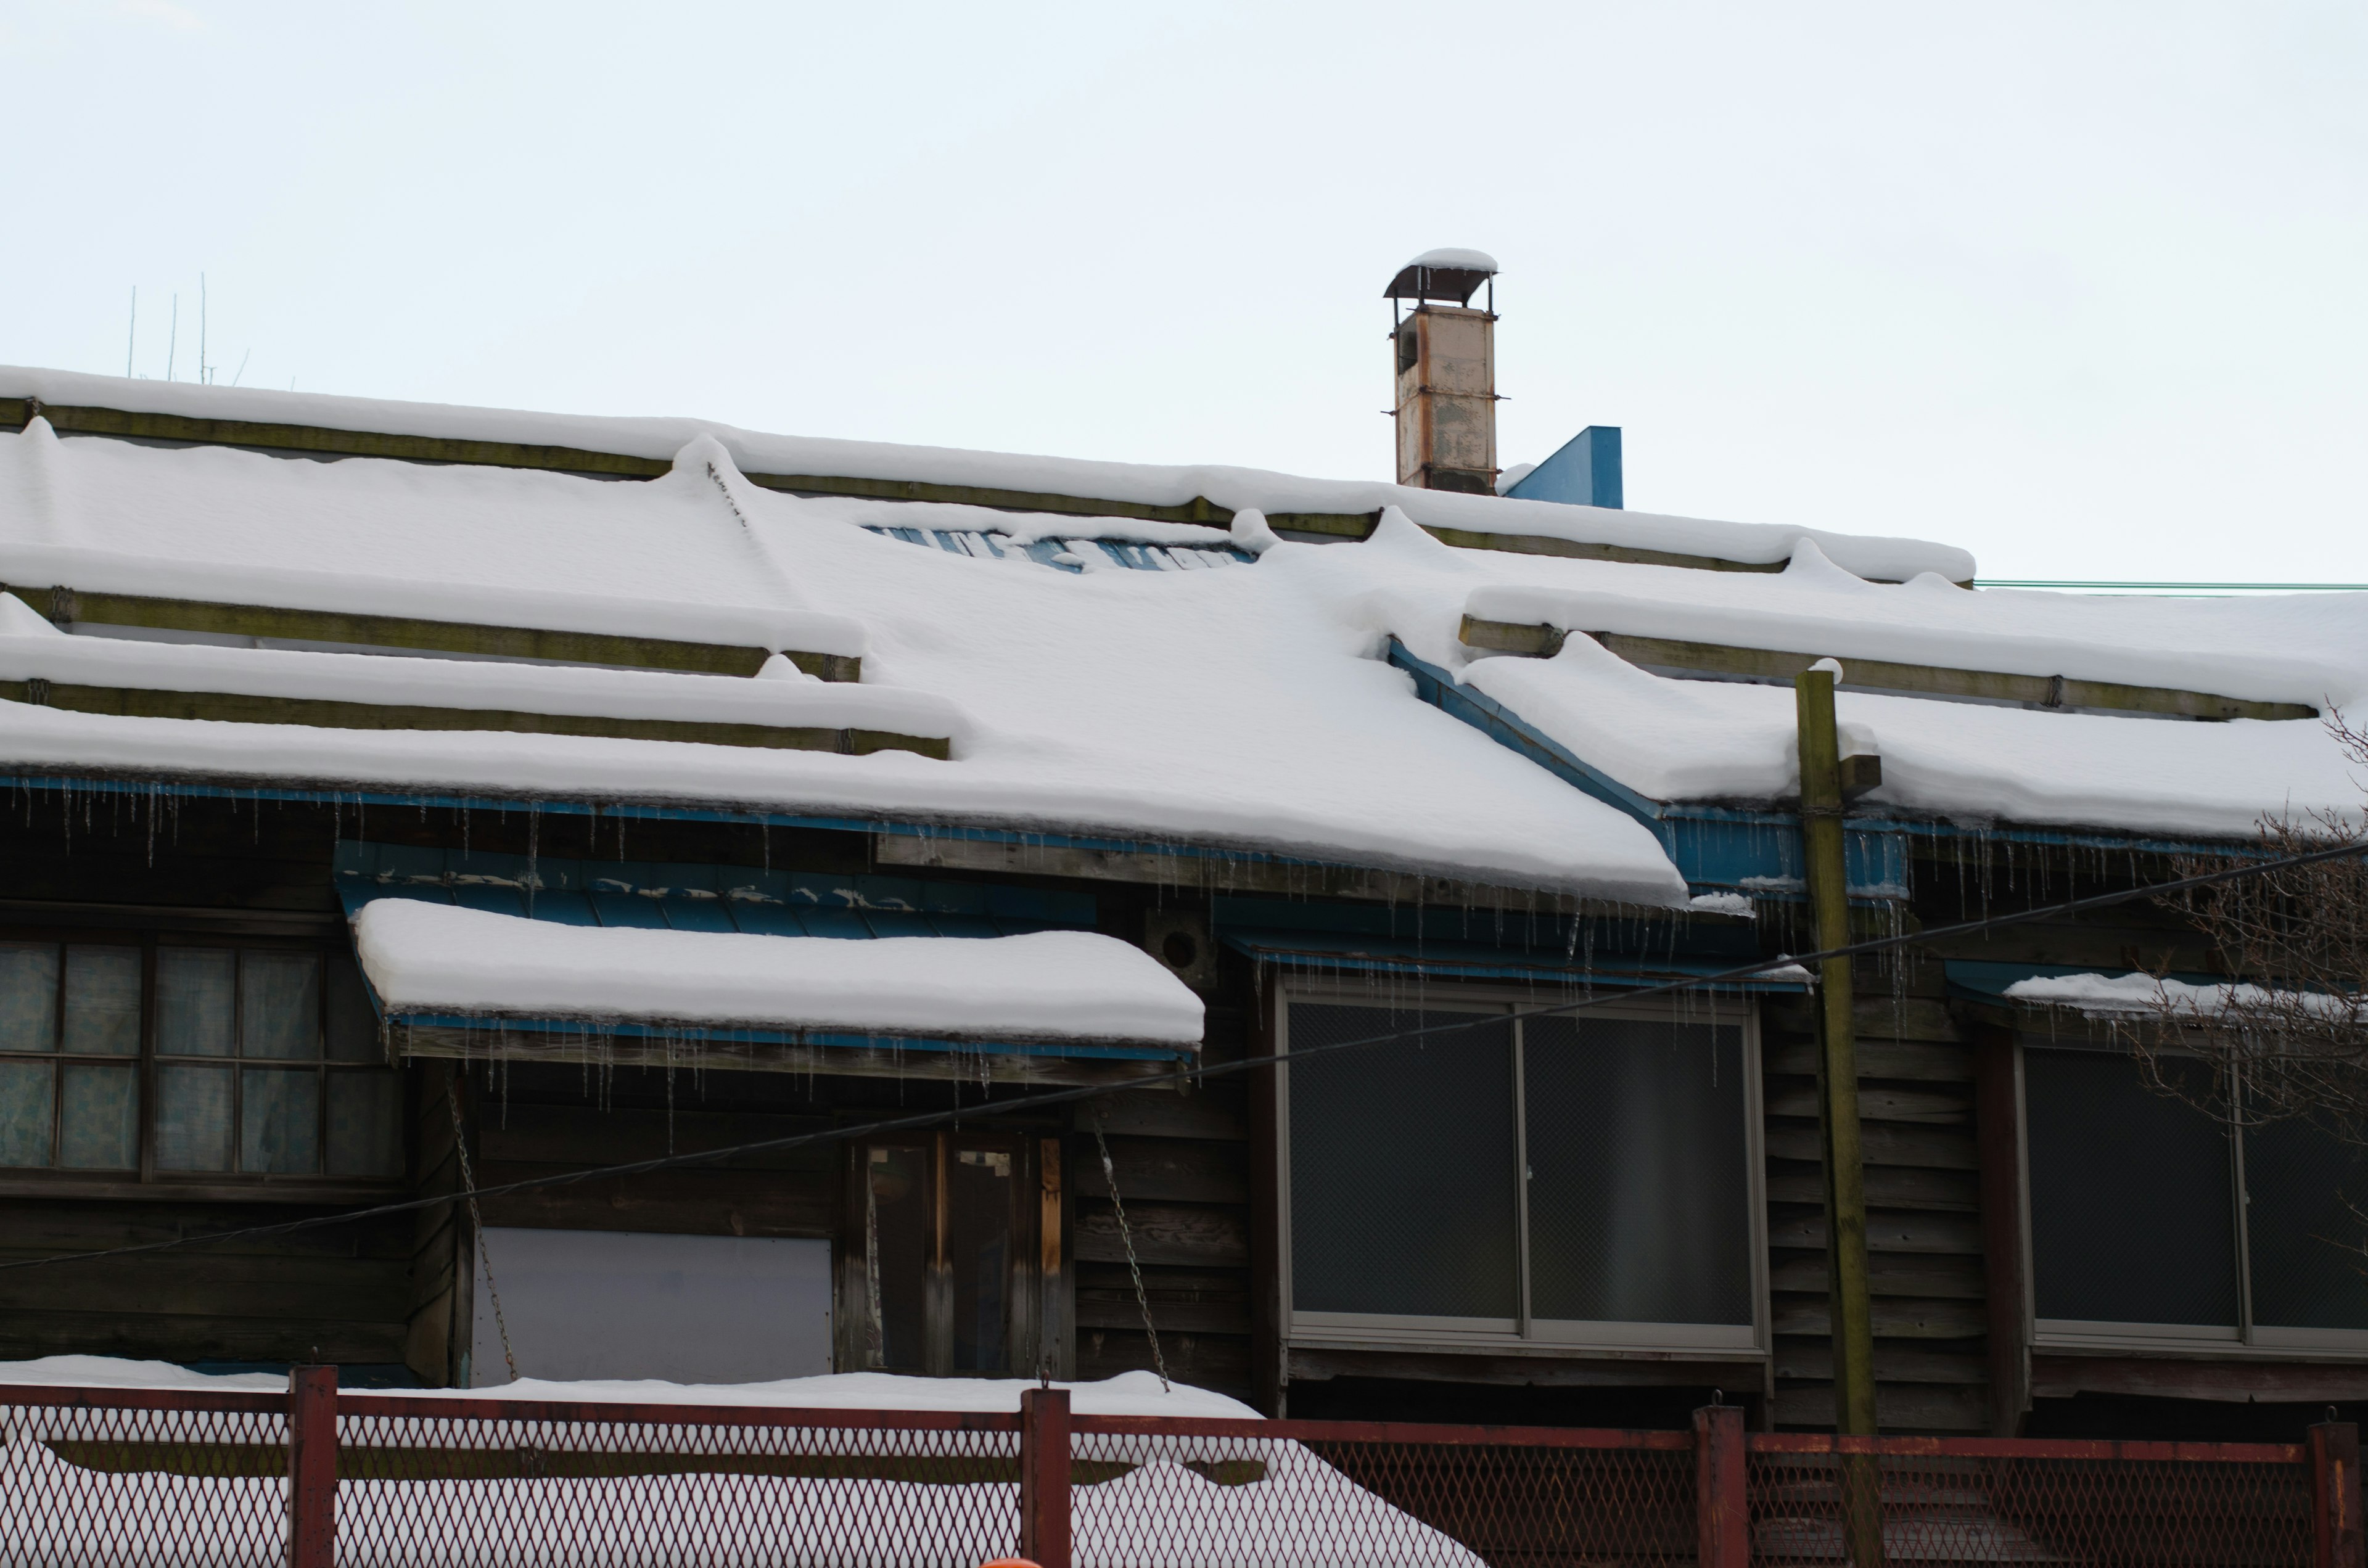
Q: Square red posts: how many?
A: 4